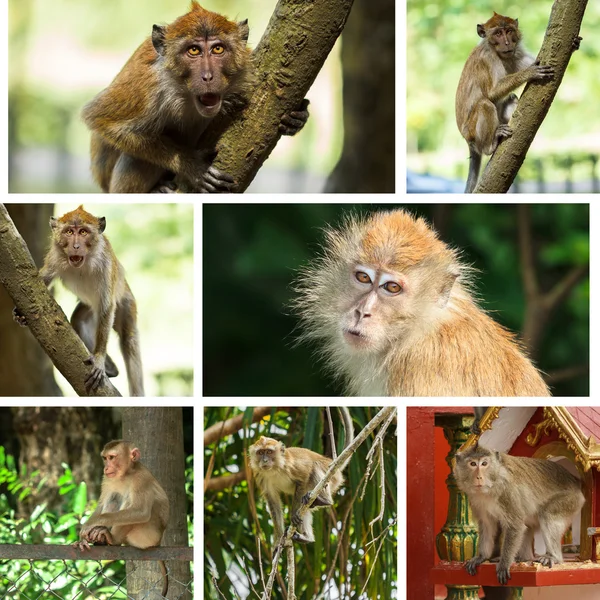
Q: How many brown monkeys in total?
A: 7